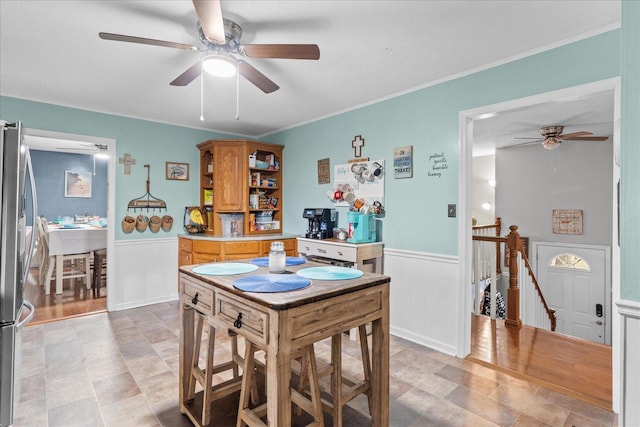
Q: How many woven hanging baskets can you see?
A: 4